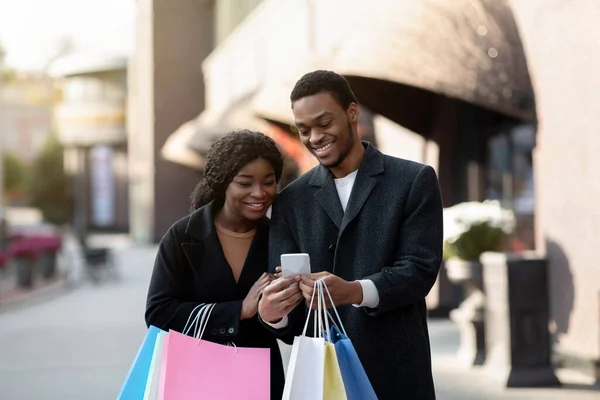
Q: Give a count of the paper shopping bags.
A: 6